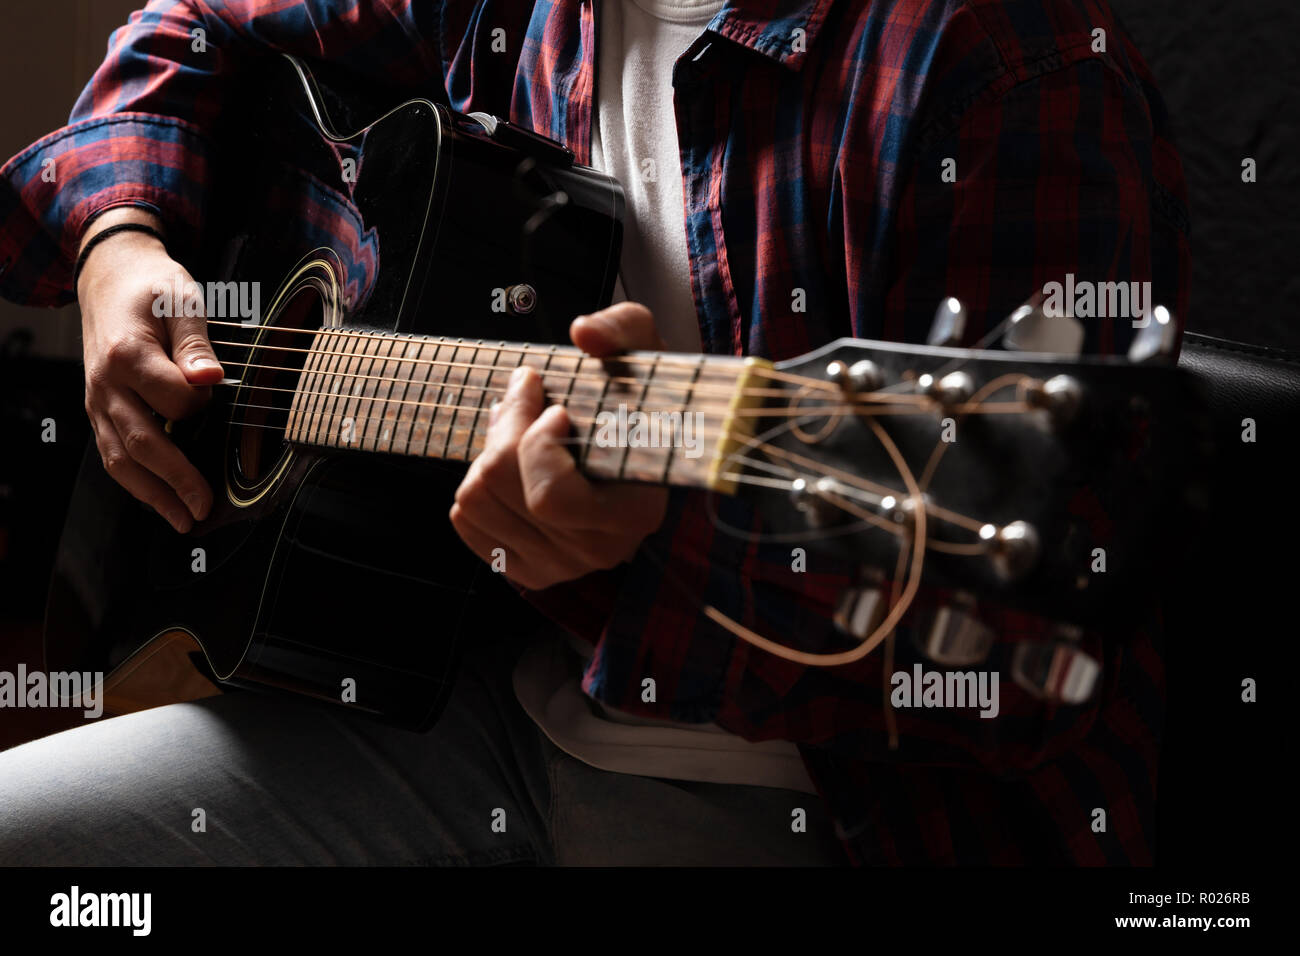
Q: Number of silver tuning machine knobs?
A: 6